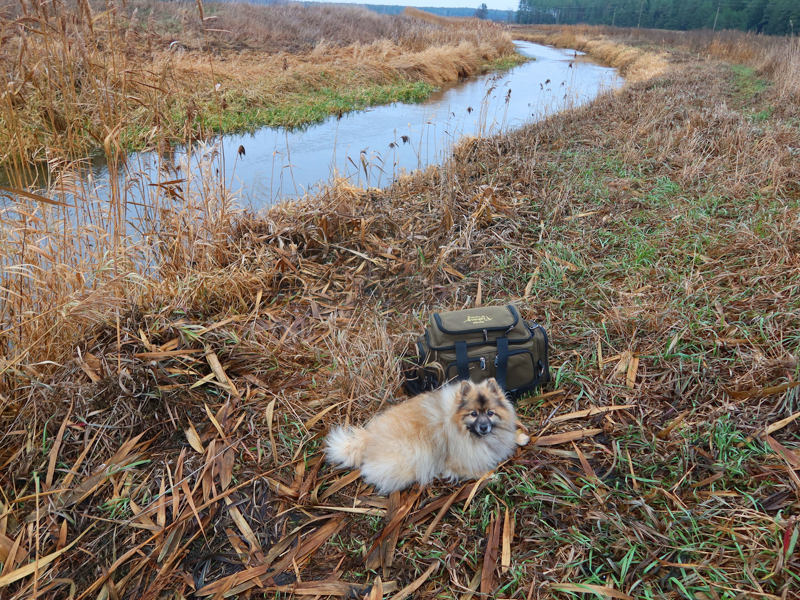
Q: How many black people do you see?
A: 0